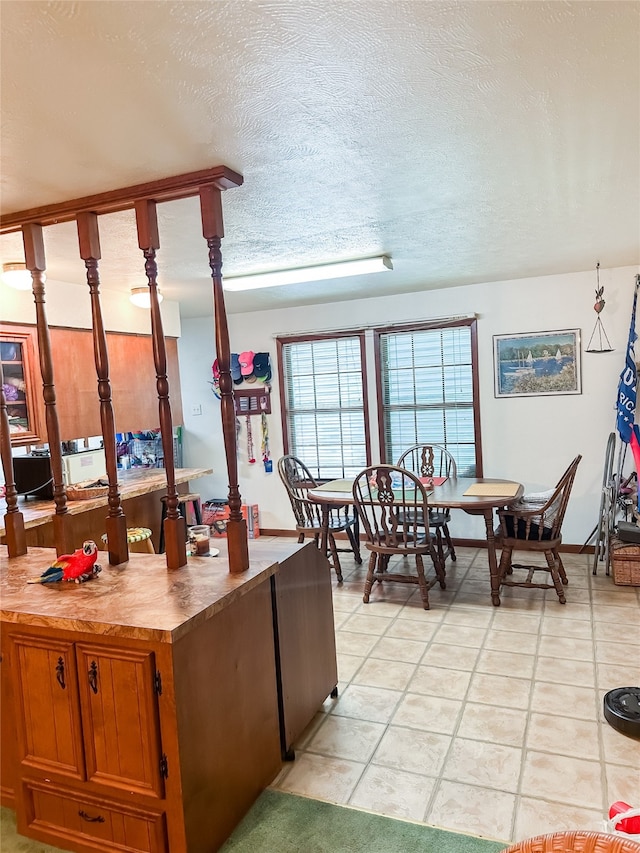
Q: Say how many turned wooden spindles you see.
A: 5